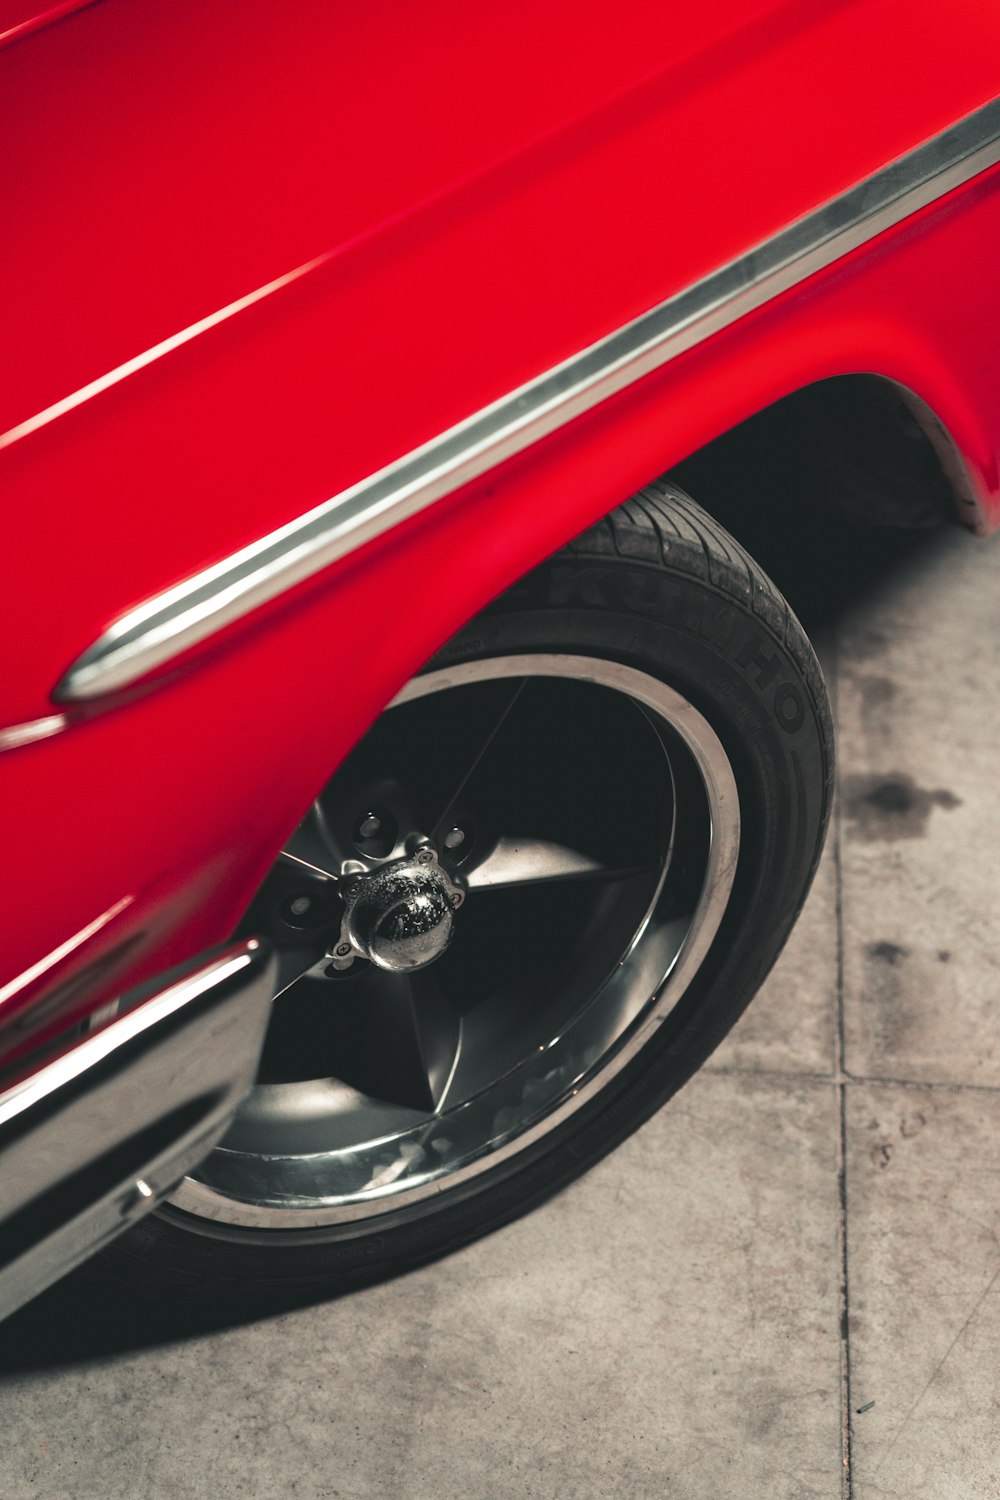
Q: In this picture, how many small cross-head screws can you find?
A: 4